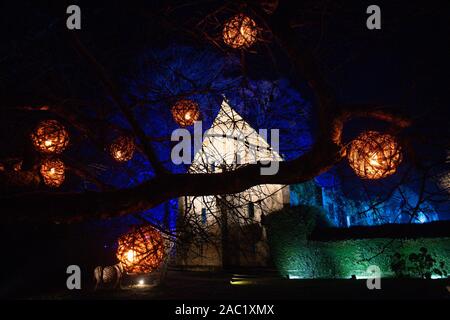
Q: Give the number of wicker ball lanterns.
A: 7